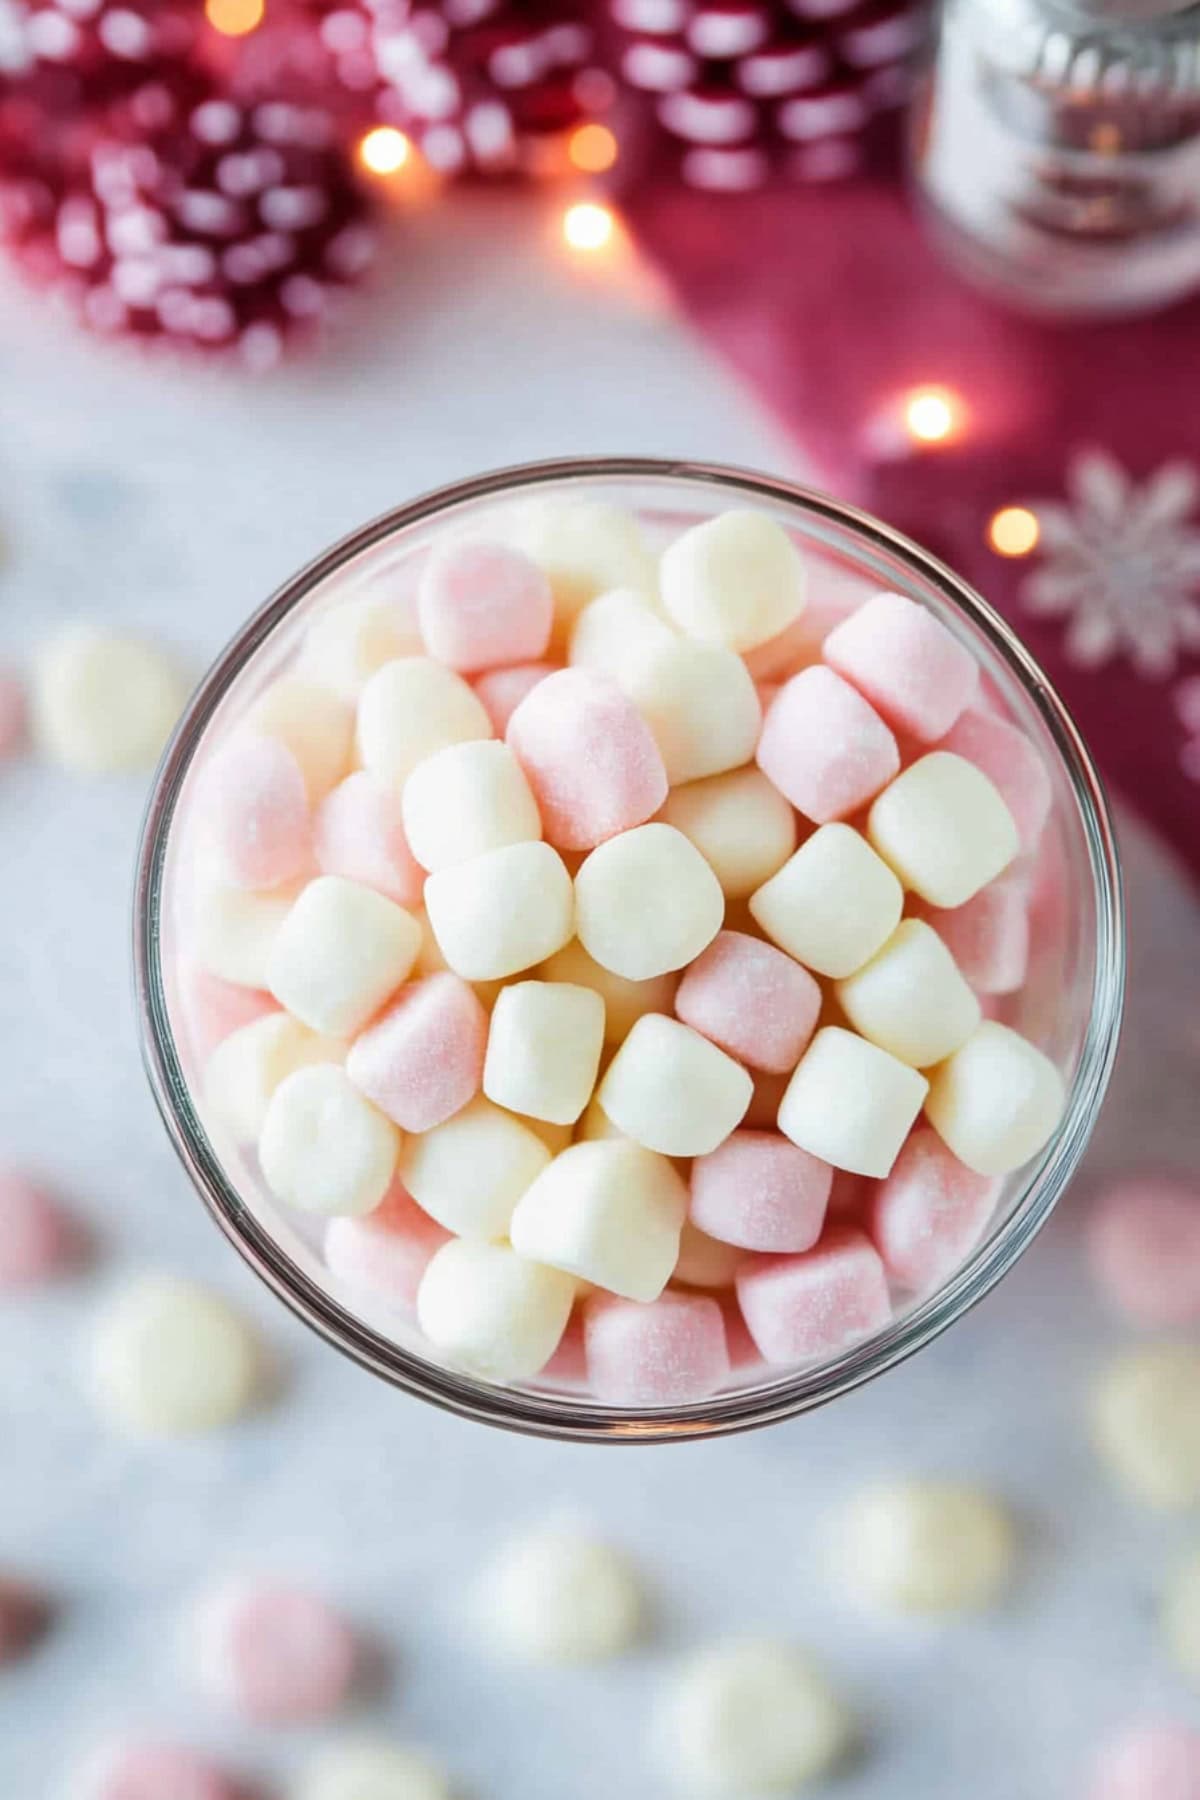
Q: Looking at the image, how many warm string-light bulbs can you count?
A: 6